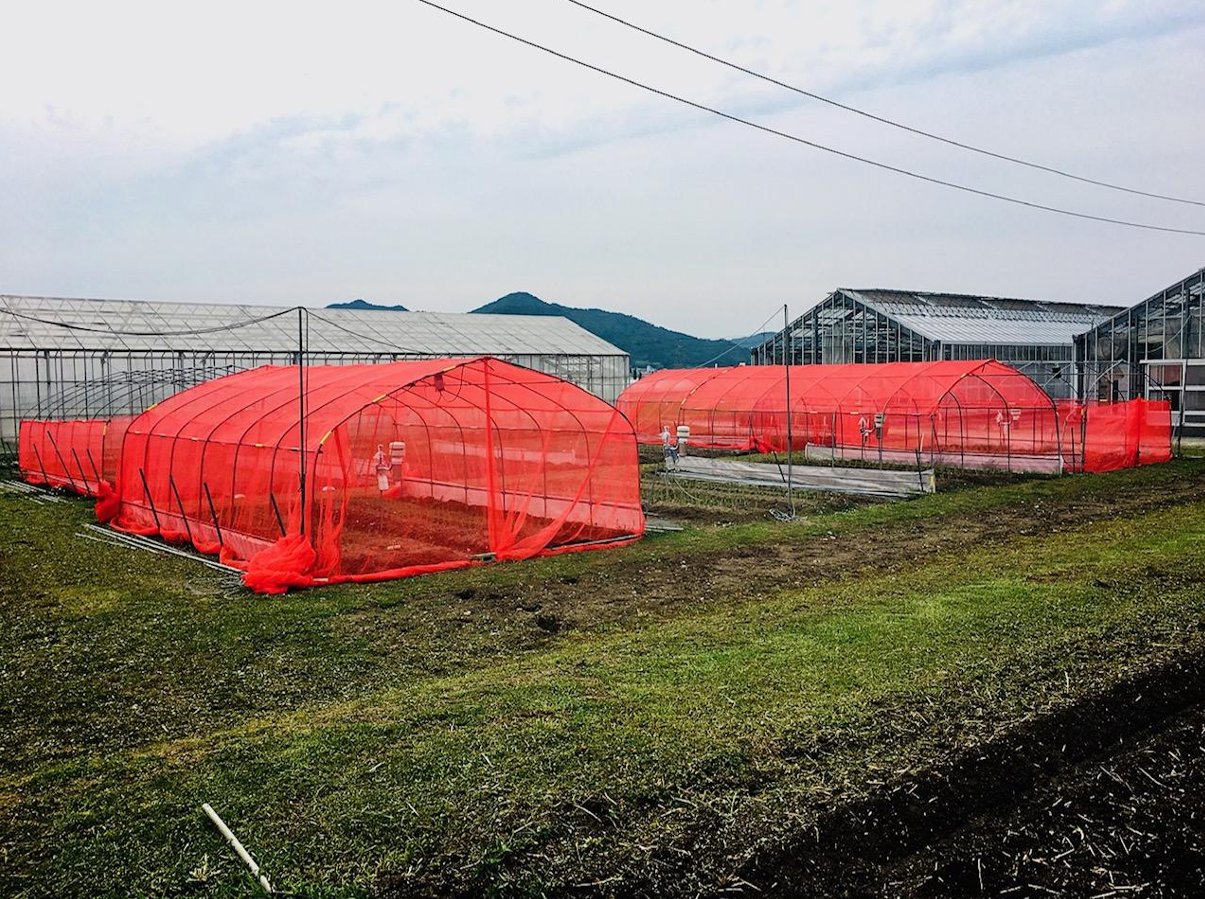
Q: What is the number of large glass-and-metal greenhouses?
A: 3